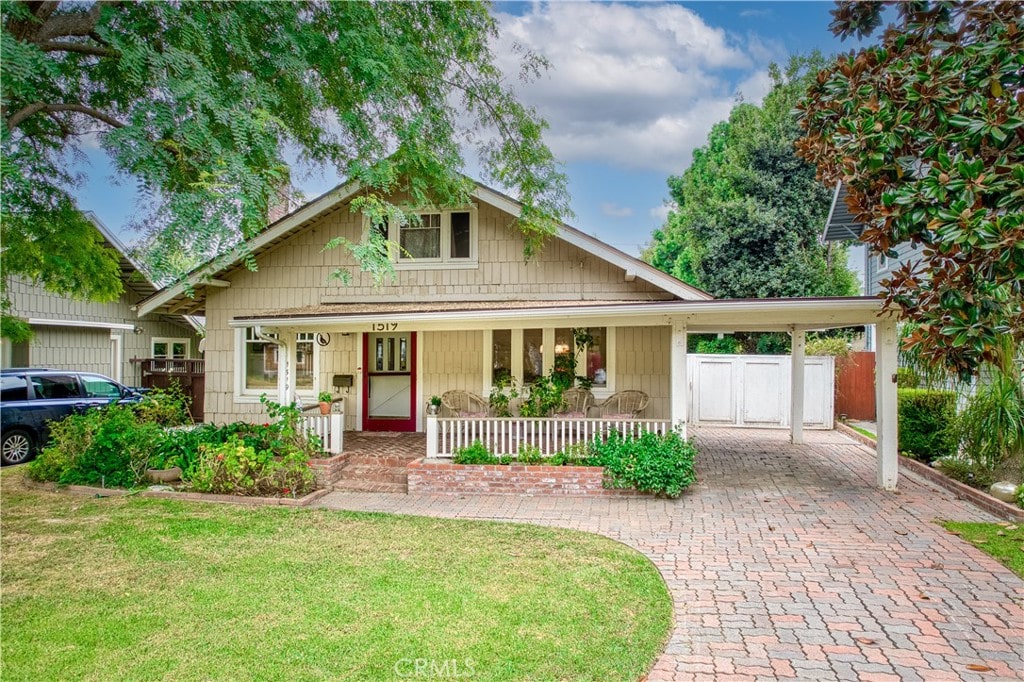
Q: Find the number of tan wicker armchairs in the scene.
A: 3